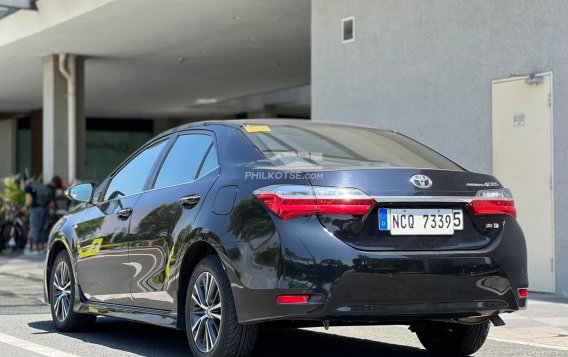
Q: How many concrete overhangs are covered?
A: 1